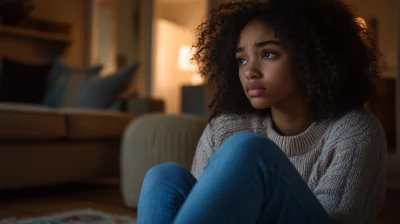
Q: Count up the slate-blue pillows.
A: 2